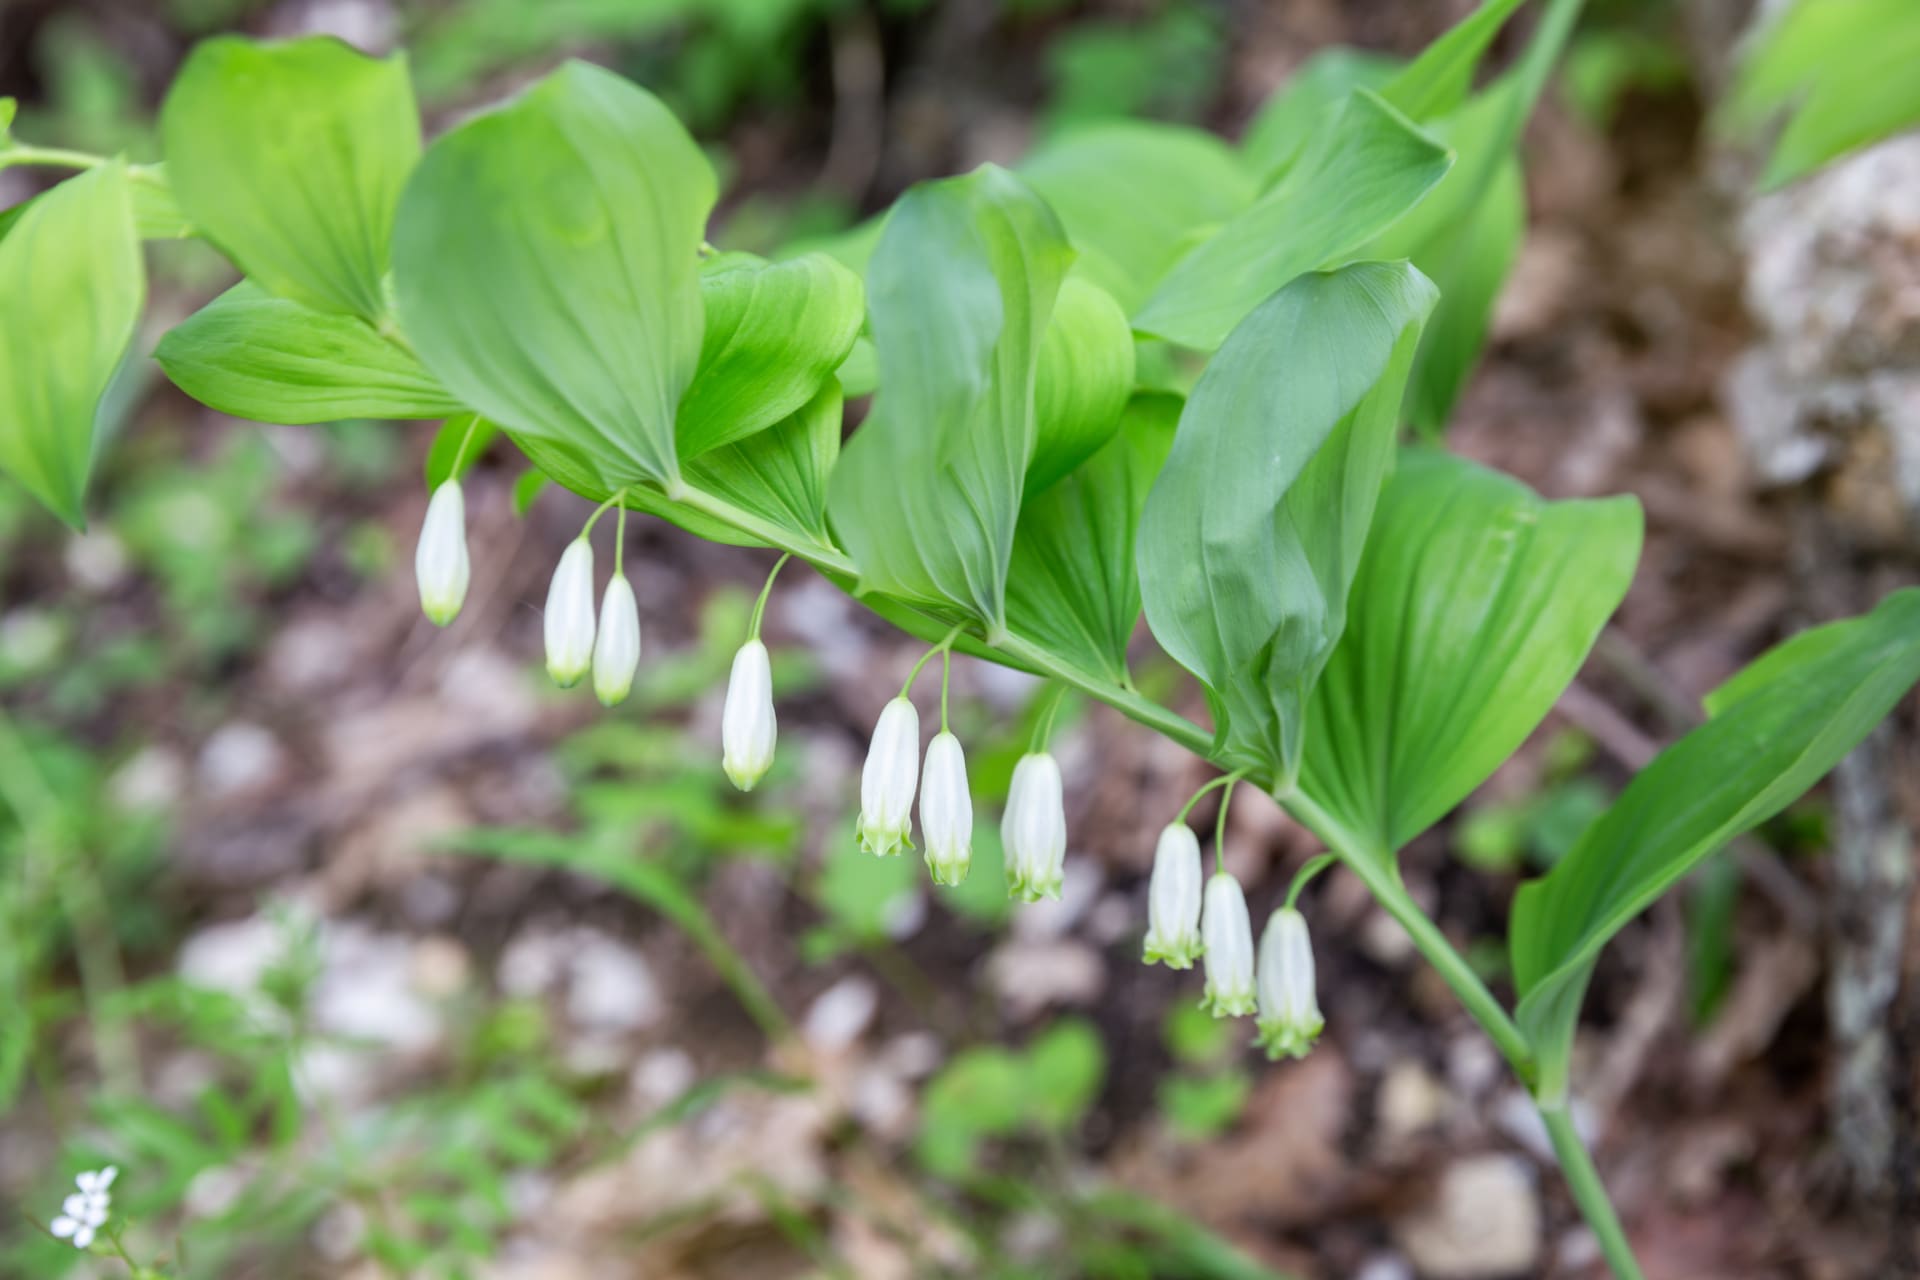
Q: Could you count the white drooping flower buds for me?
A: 10